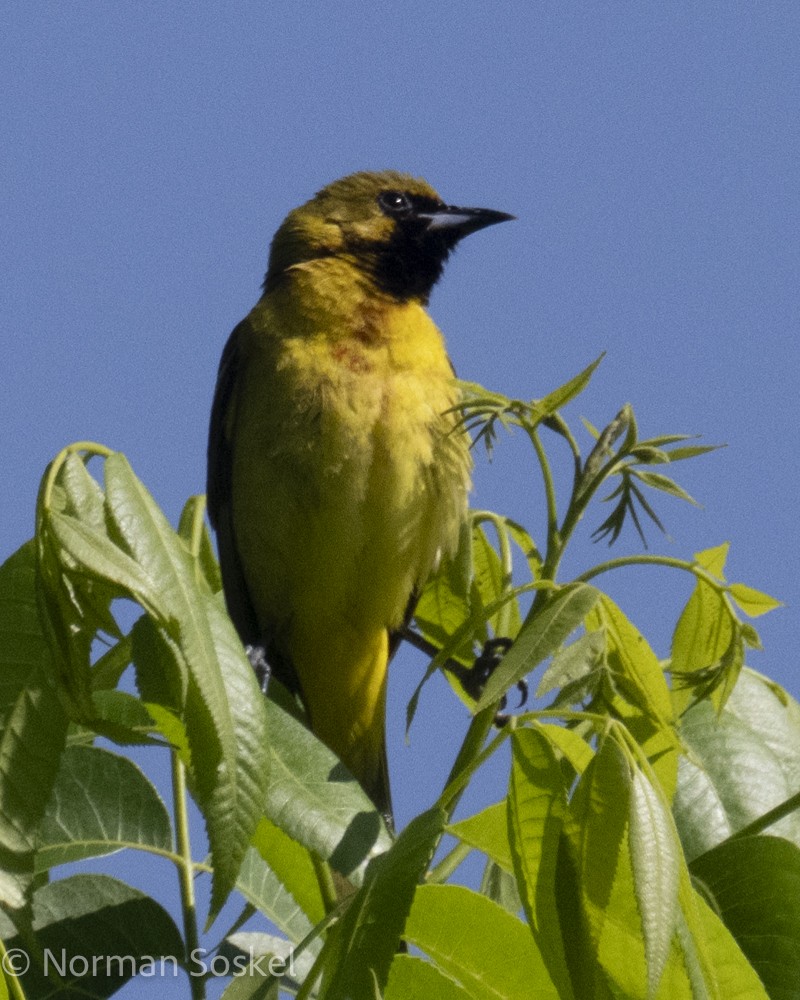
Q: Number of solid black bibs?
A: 1